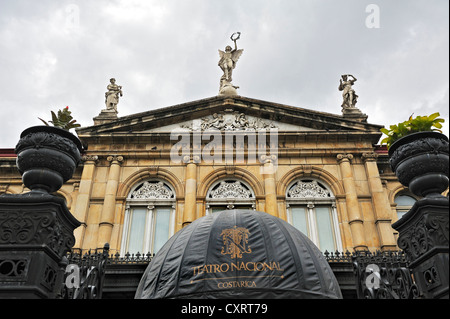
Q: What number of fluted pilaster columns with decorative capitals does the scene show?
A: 6